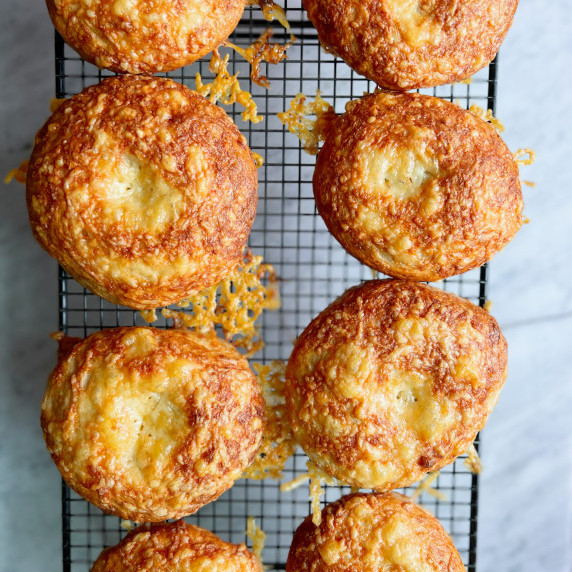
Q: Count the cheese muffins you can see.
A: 8